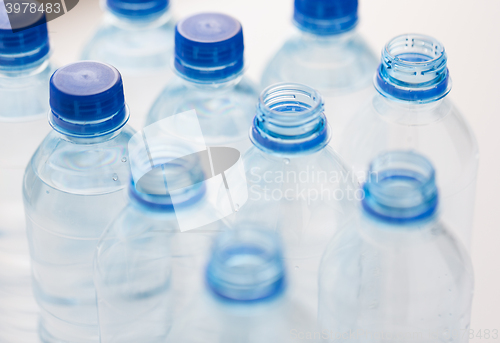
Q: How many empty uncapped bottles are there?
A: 5